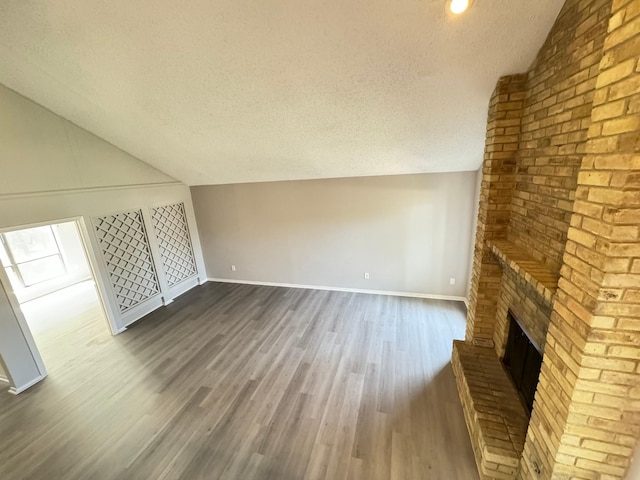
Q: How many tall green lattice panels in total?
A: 0